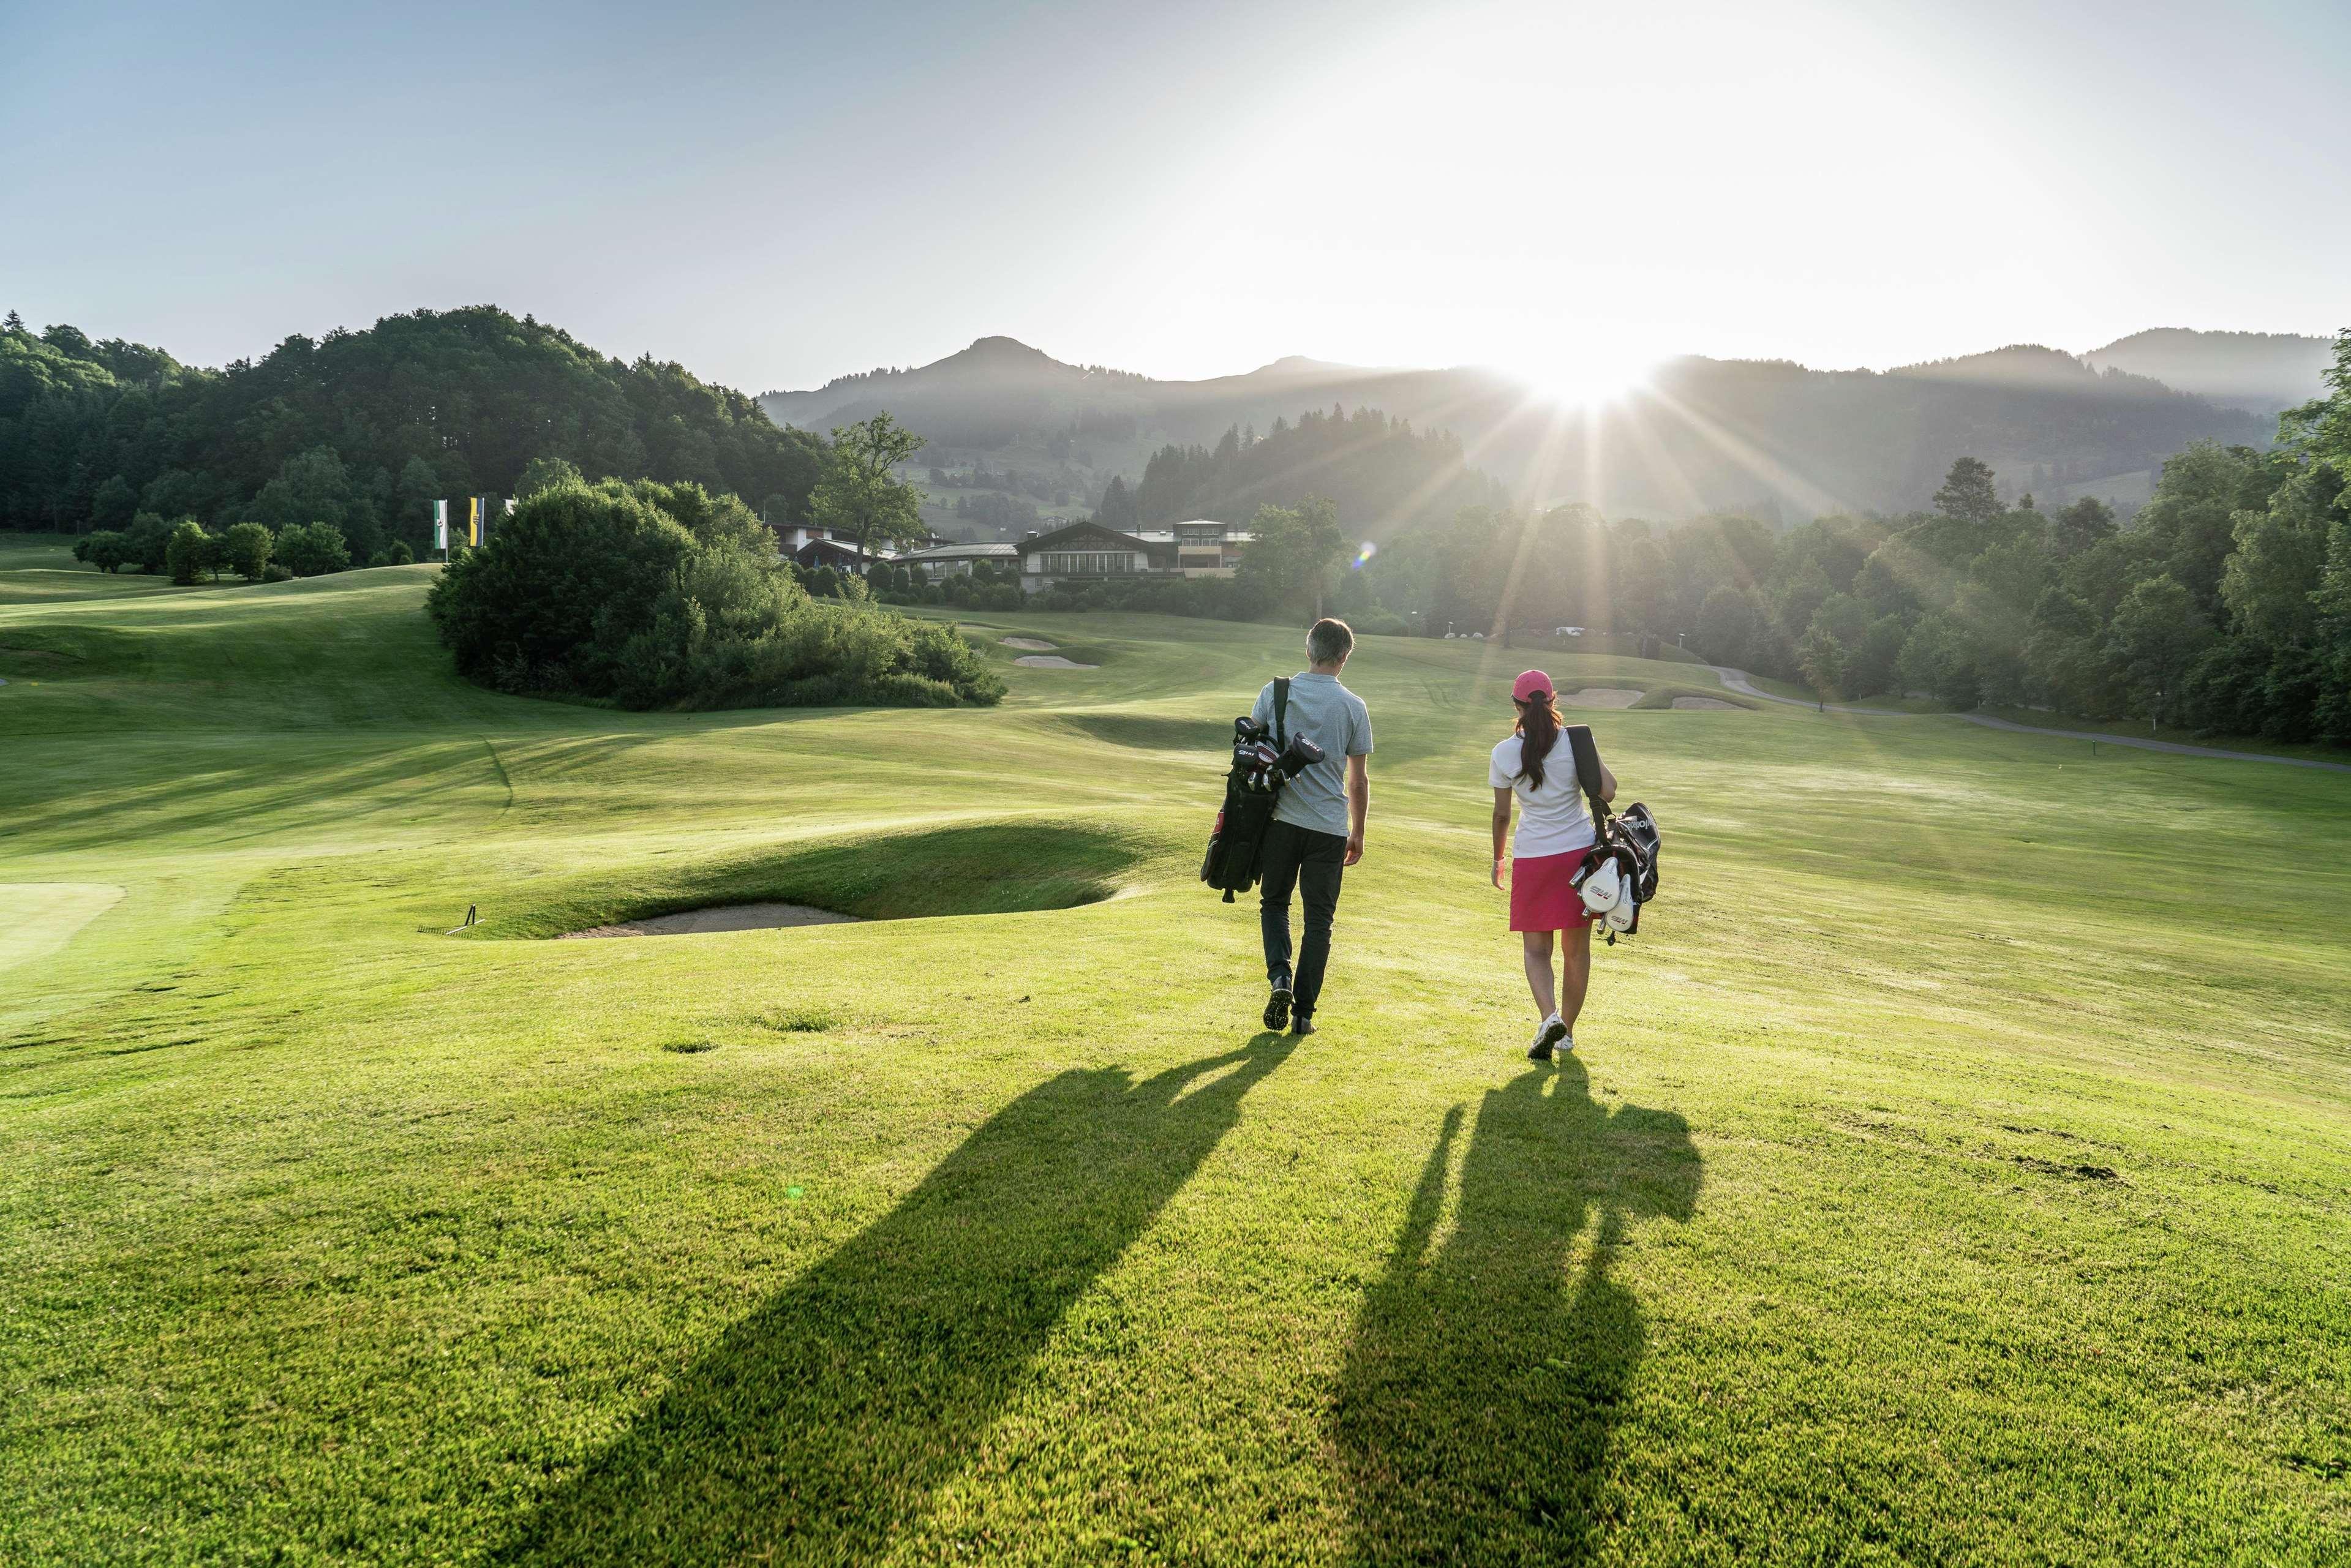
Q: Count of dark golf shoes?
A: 2